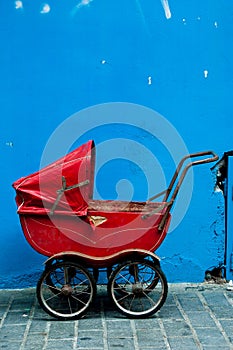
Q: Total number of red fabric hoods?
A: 1